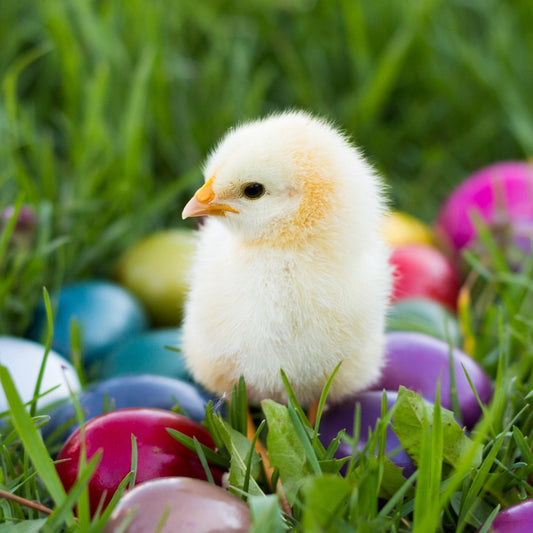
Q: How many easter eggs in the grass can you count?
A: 14